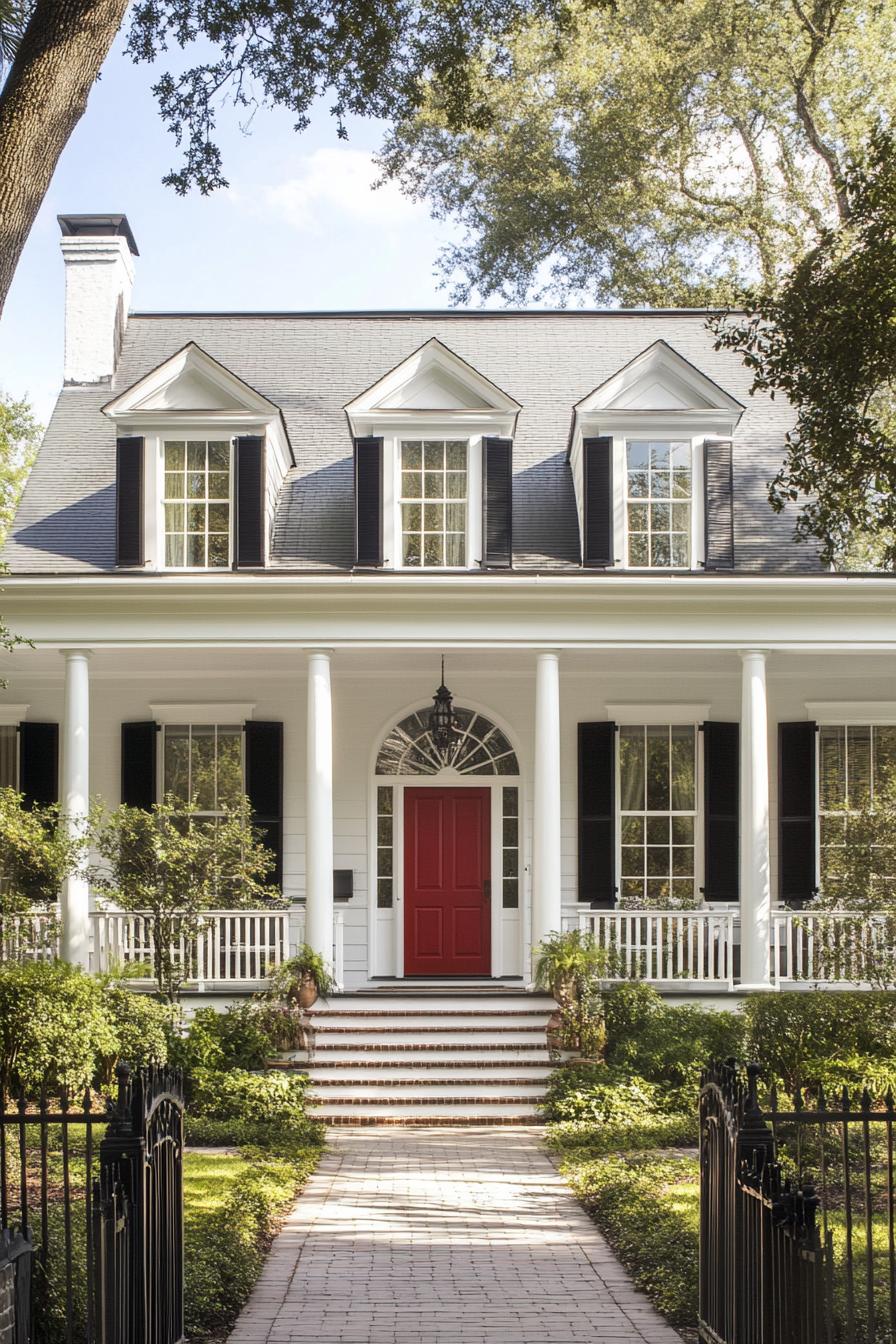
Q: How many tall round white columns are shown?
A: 4